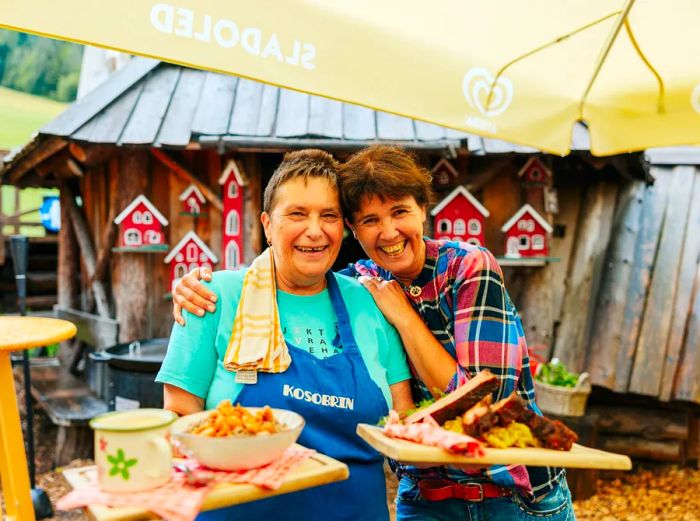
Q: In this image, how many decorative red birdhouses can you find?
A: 8